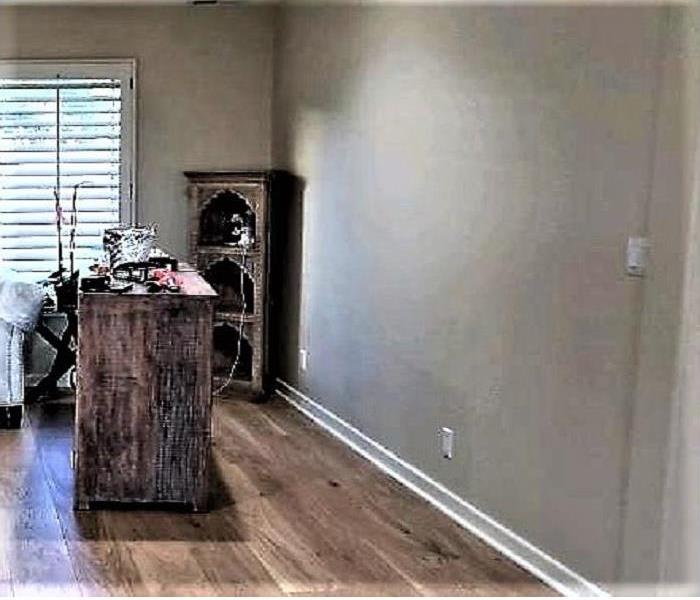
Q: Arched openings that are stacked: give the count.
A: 3